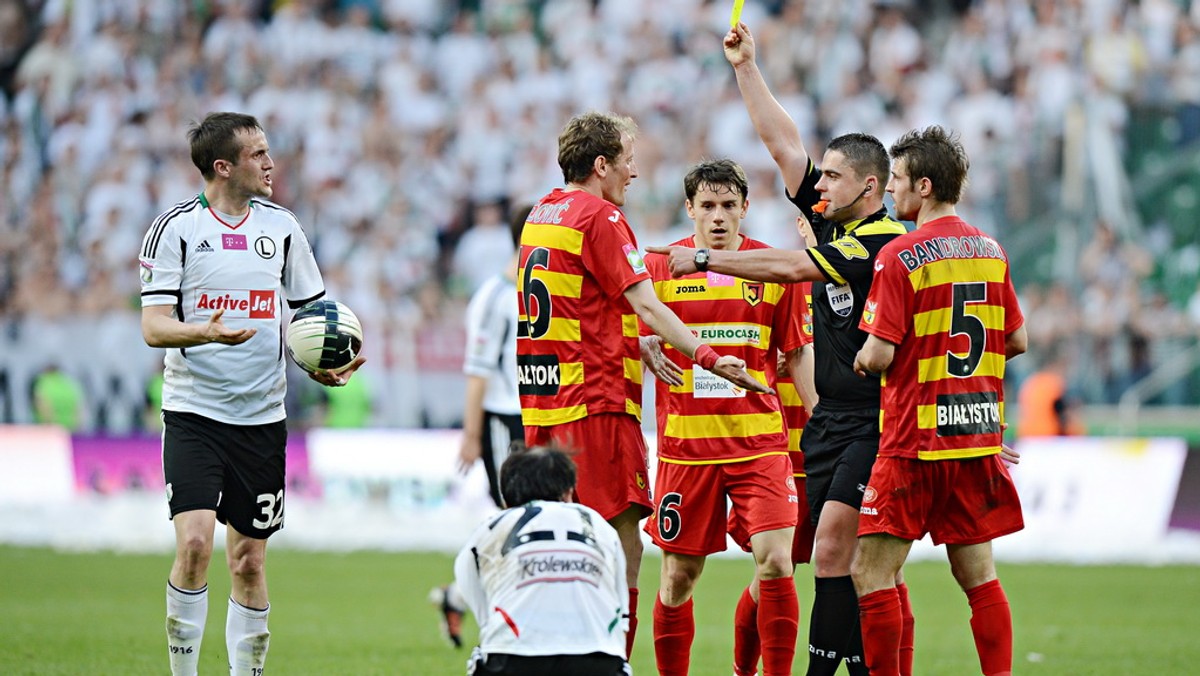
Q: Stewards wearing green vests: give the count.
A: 3